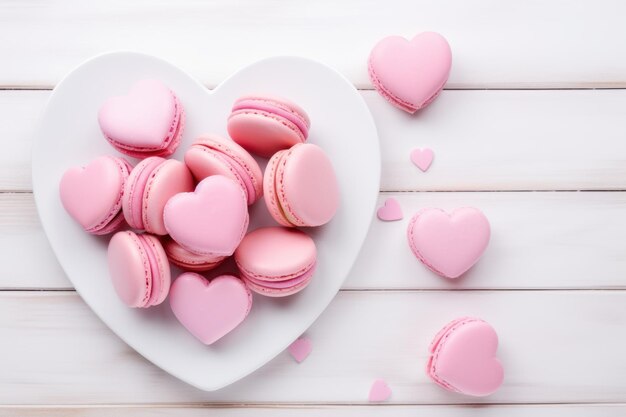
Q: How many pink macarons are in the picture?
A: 14